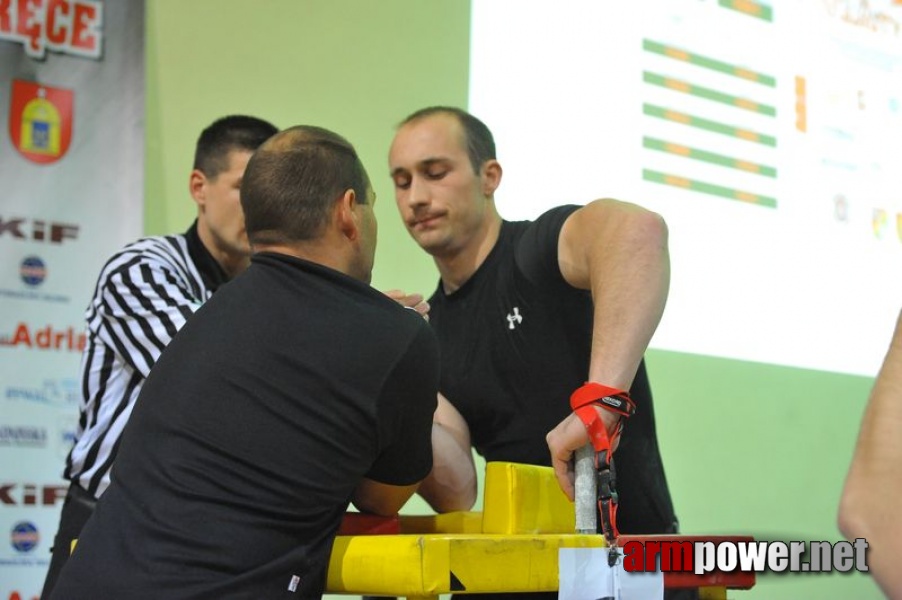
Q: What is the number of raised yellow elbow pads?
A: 1